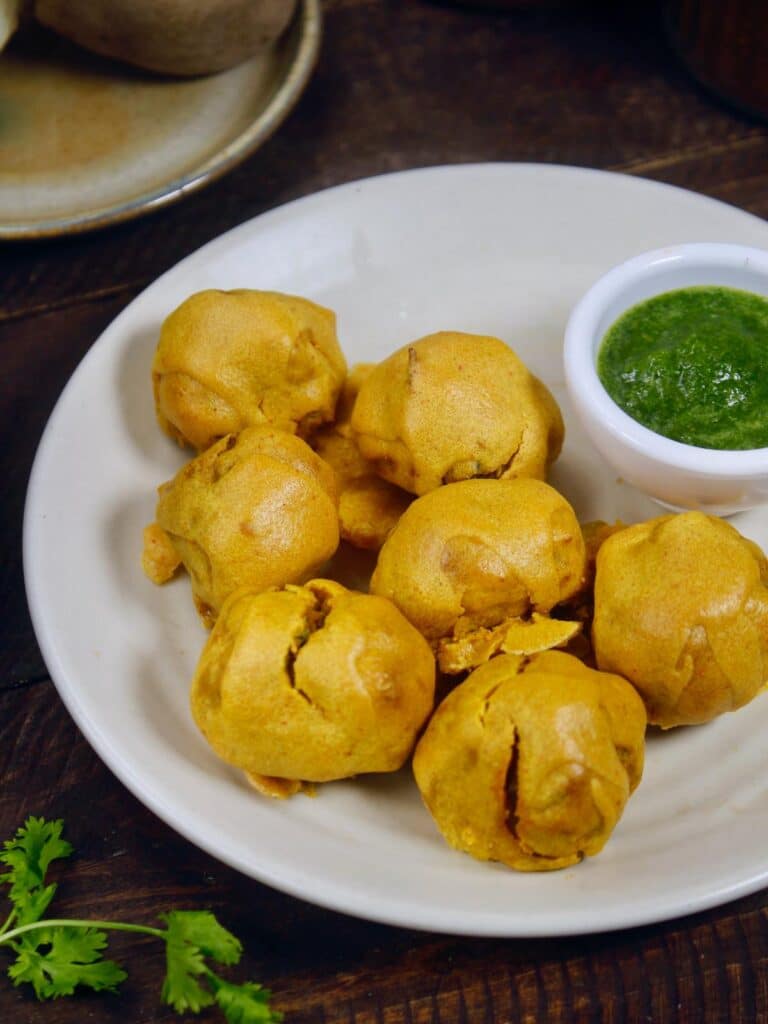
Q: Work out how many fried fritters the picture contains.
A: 7